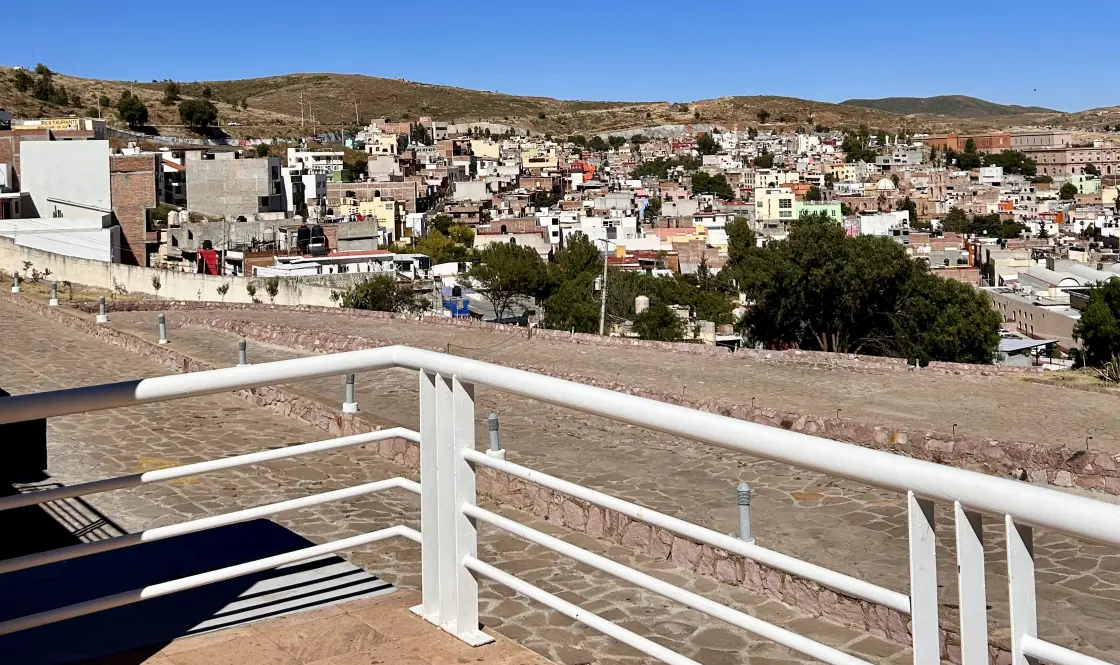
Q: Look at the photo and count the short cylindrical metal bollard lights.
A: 8